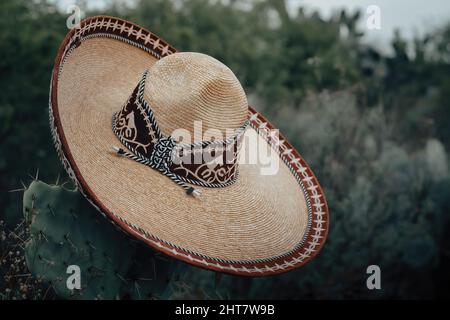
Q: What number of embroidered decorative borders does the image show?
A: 2